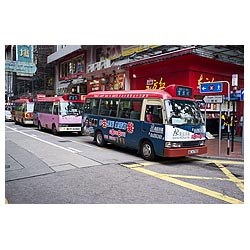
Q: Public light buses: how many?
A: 3